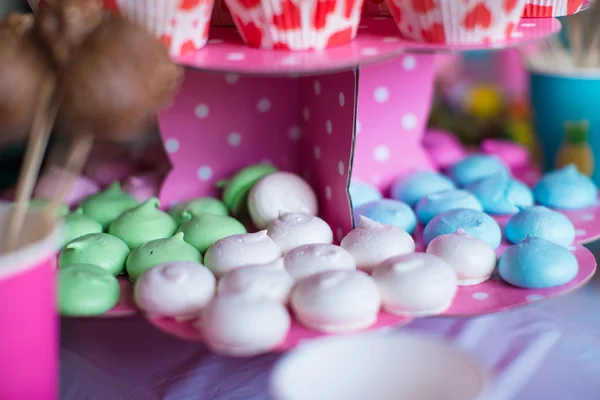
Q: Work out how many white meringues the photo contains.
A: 11